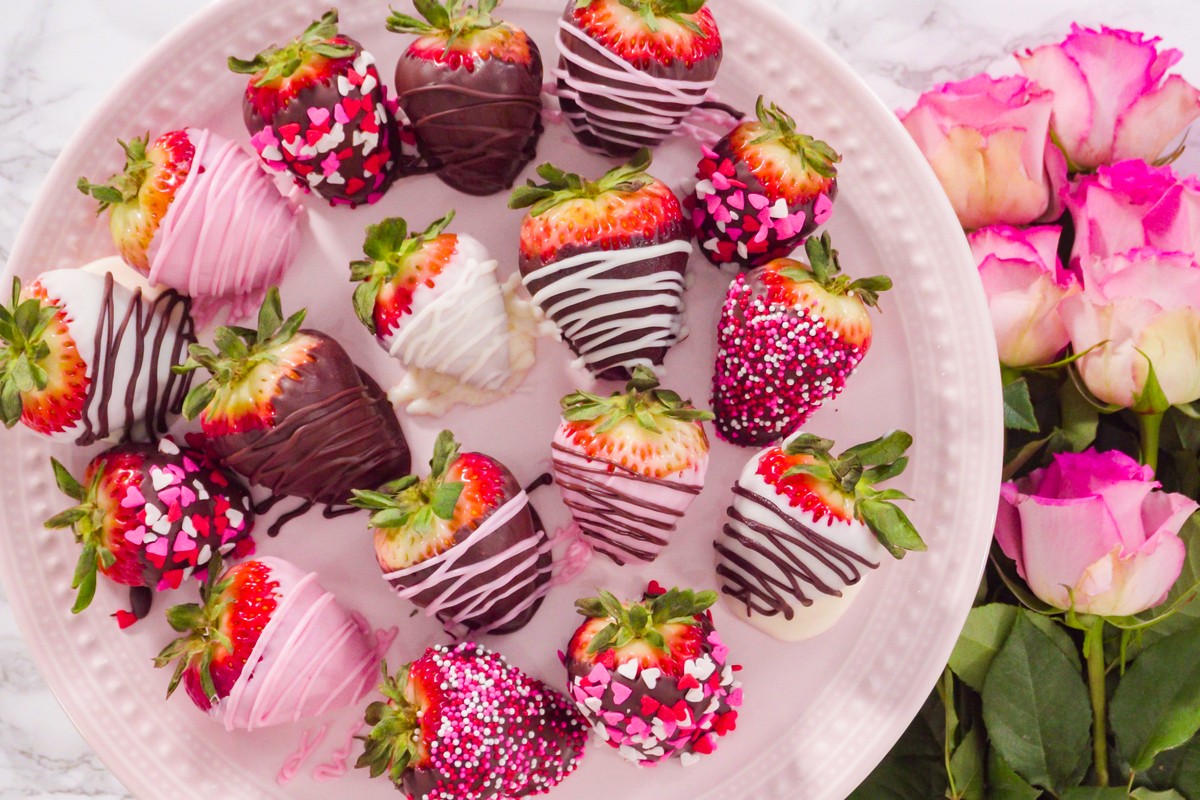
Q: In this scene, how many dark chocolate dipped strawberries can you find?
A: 11